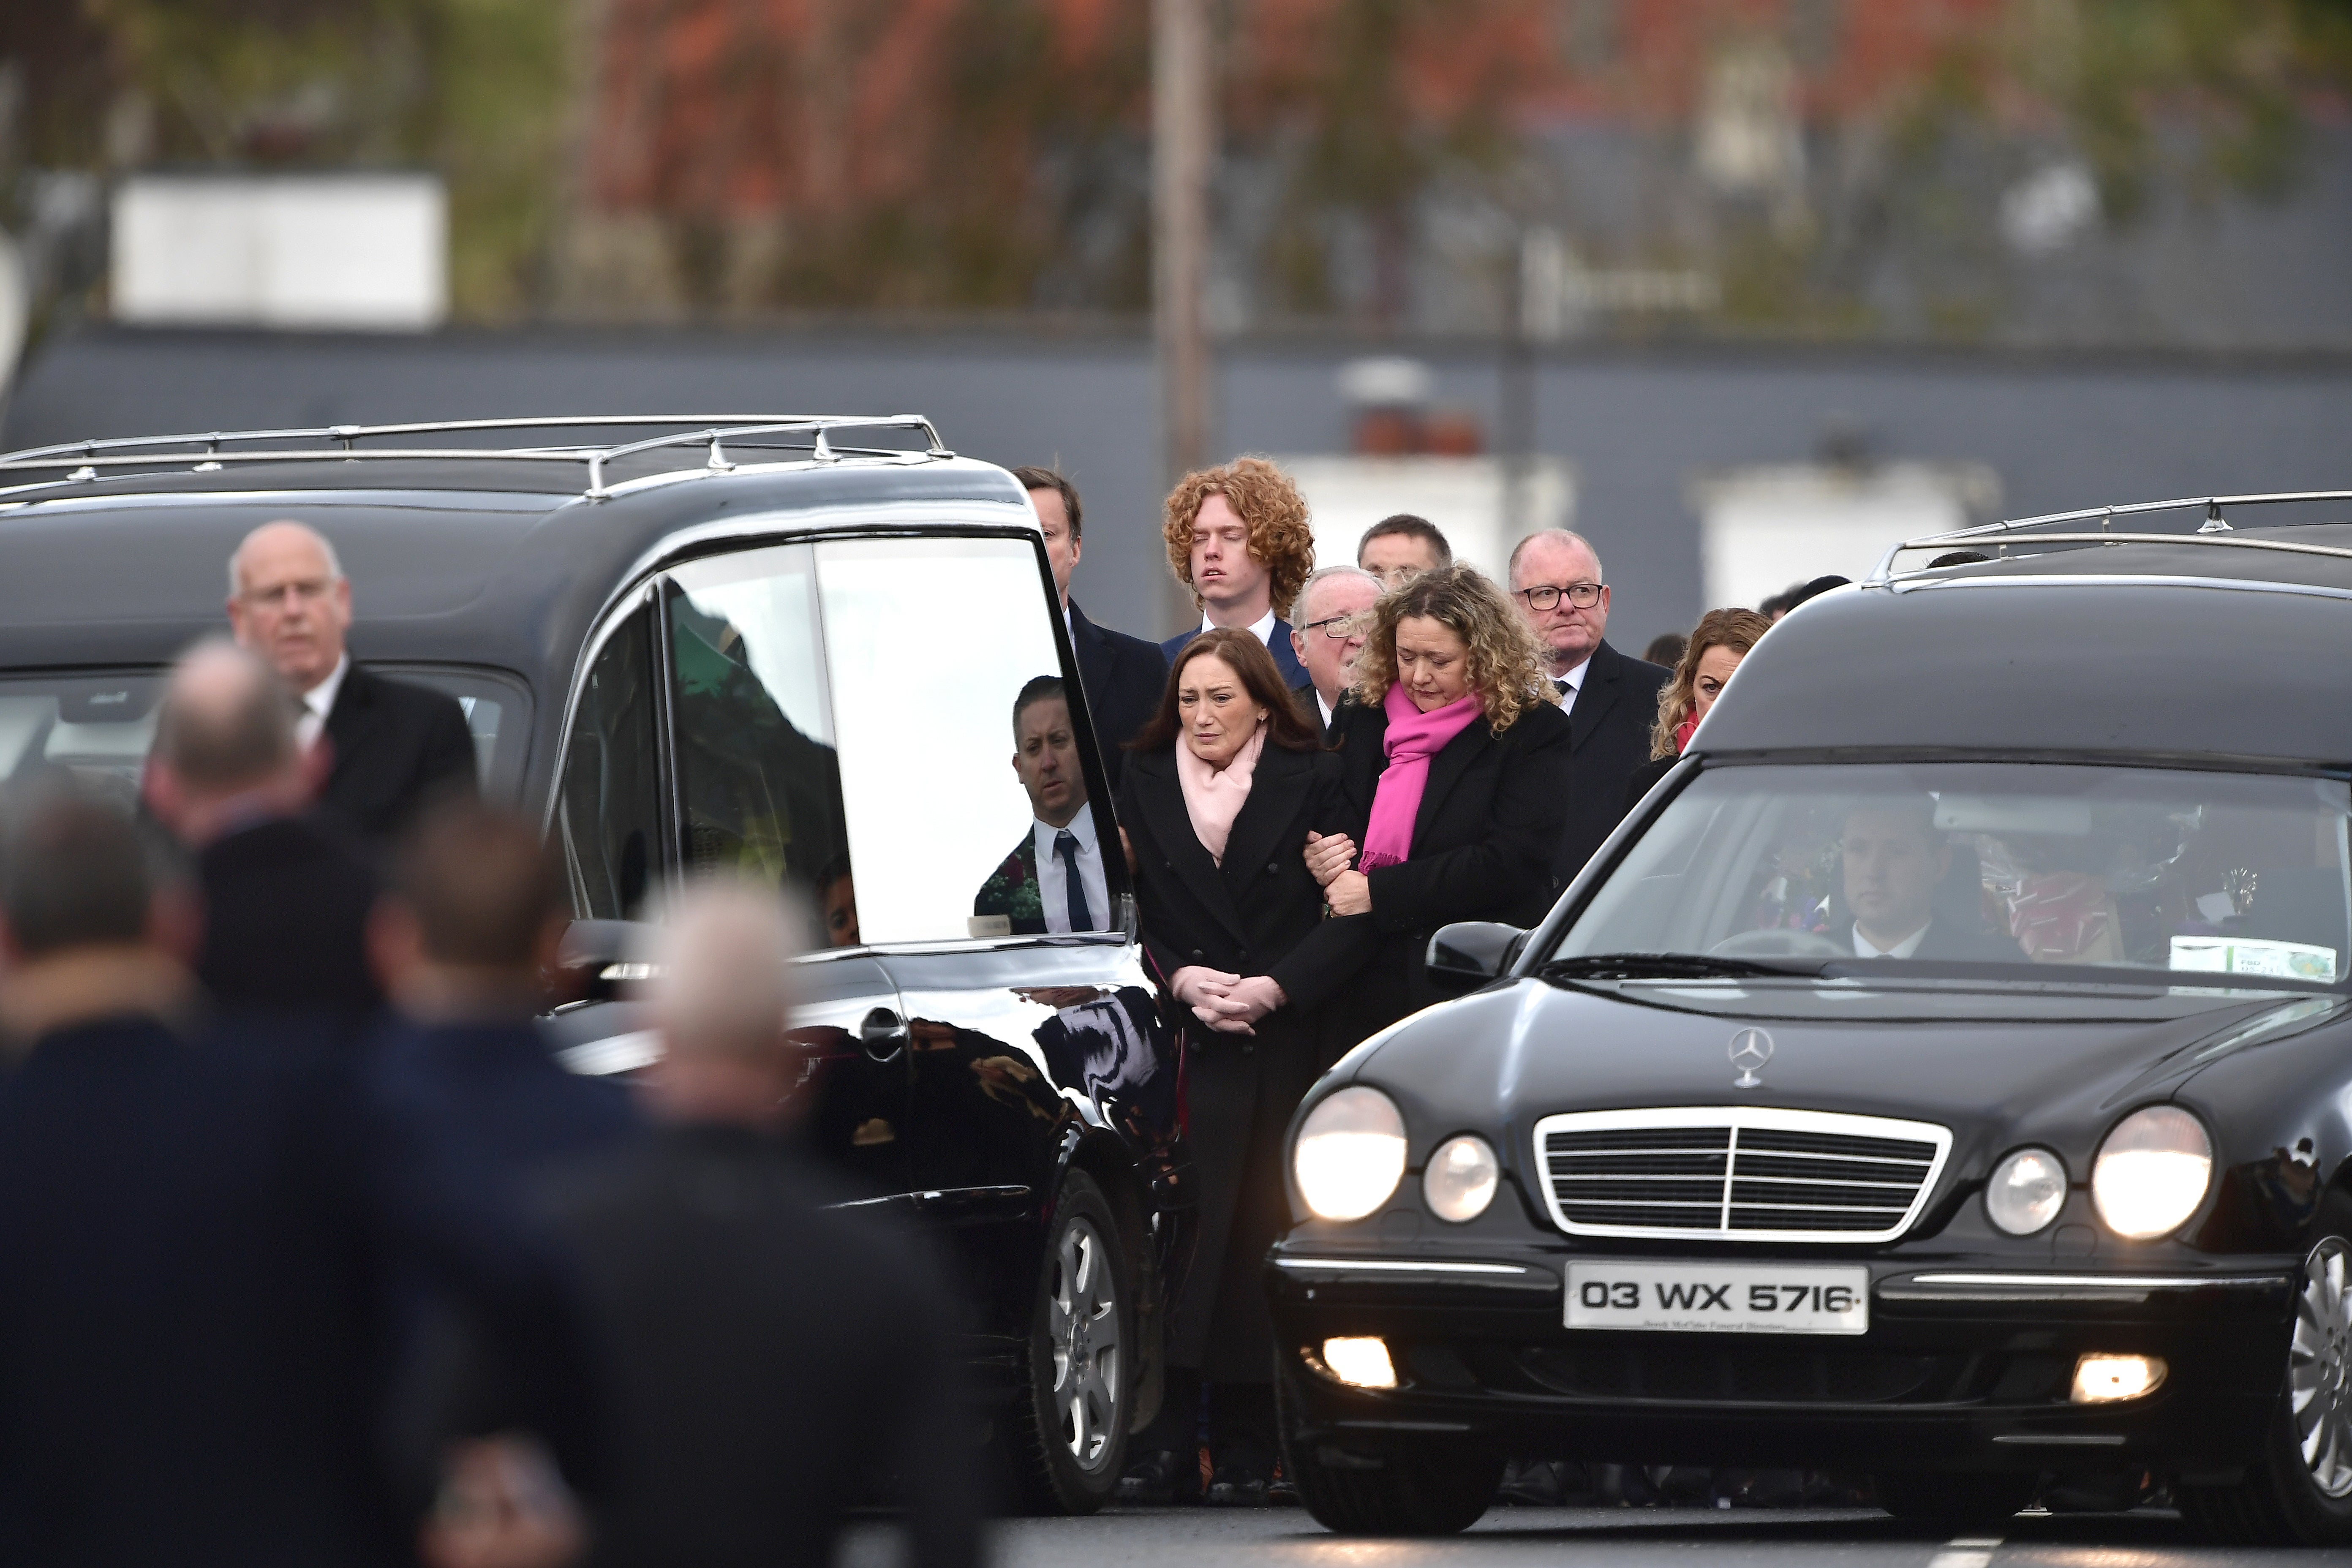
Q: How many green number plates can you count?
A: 0